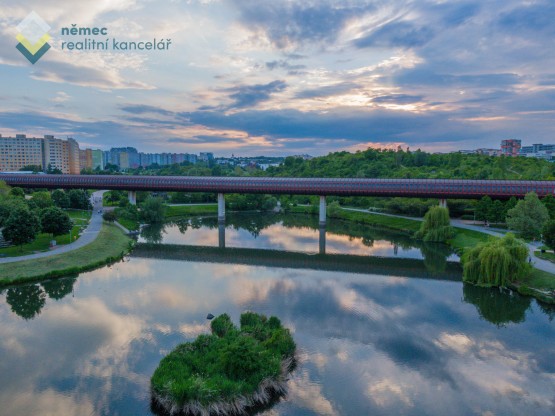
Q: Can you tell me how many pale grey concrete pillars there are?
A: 4